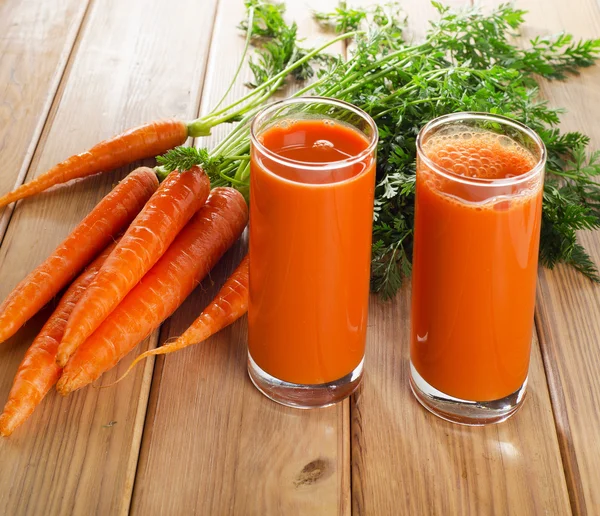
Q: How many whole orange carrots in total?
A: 6